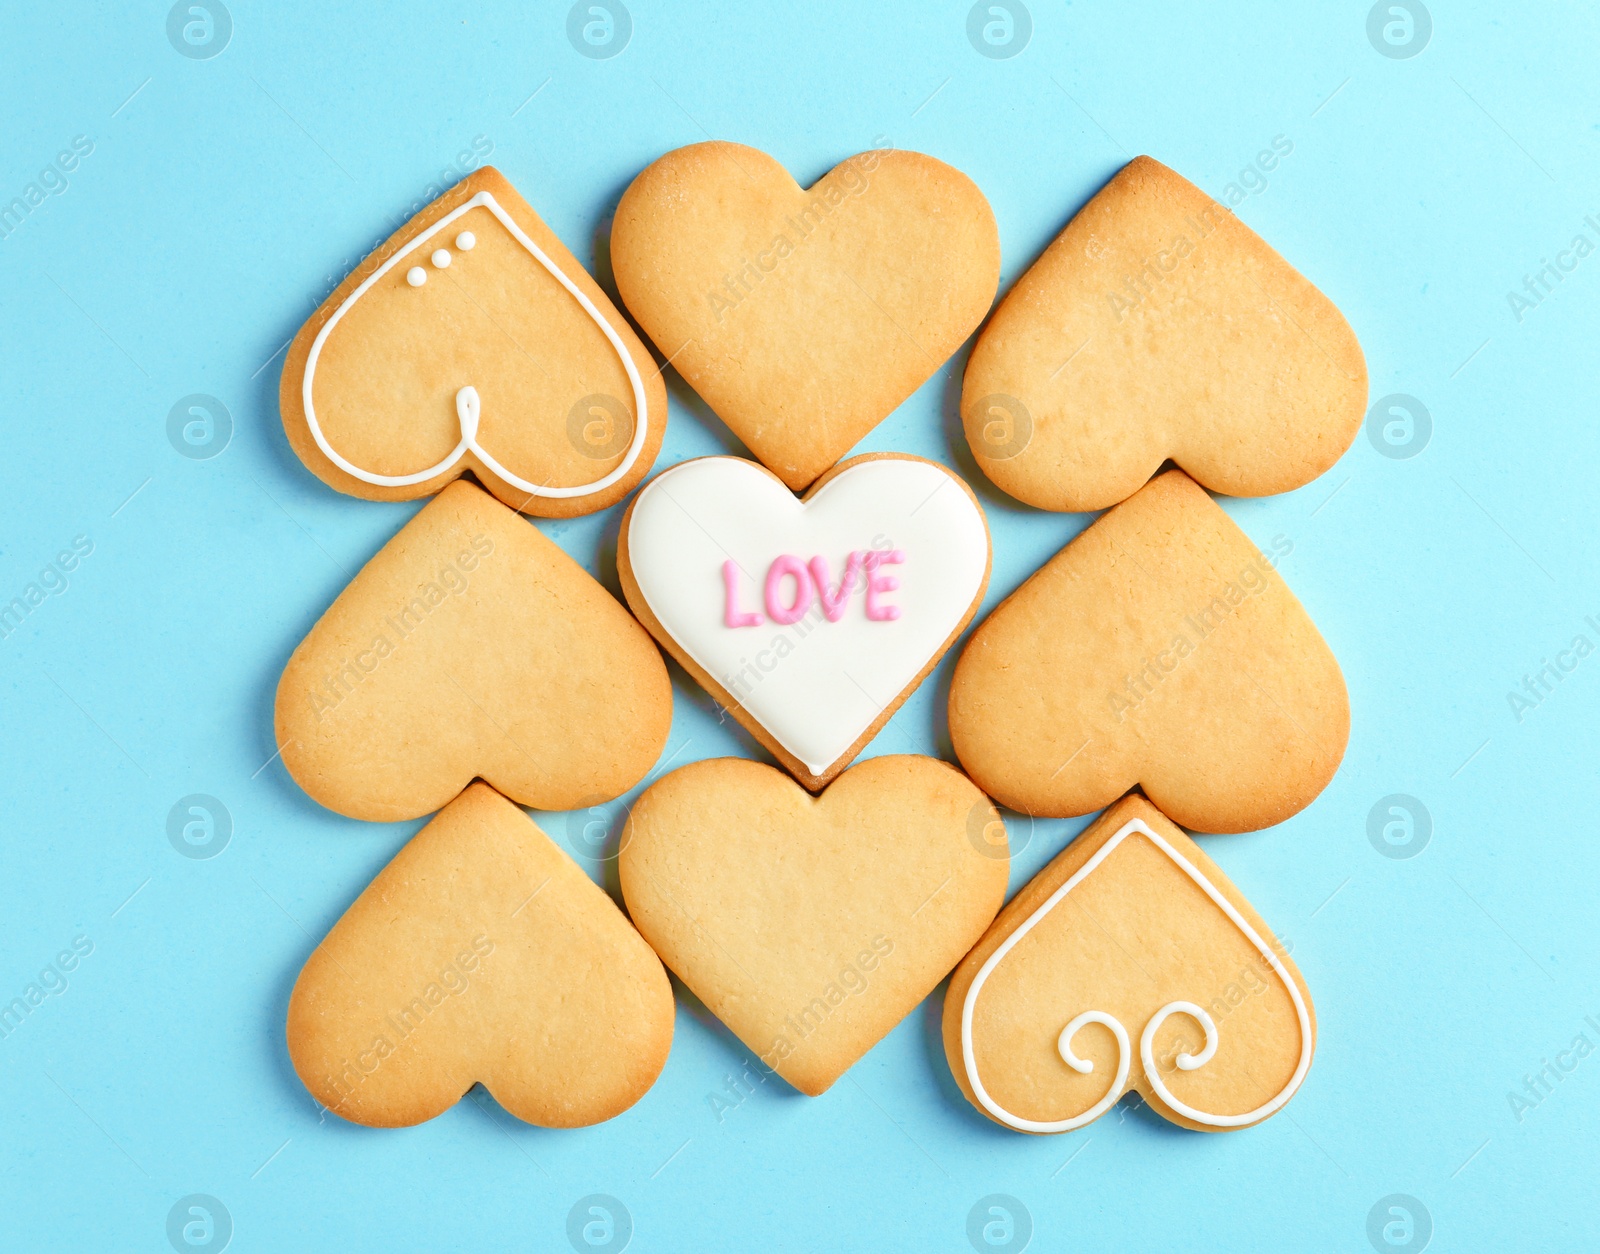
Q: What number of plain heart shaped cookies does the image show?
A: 6